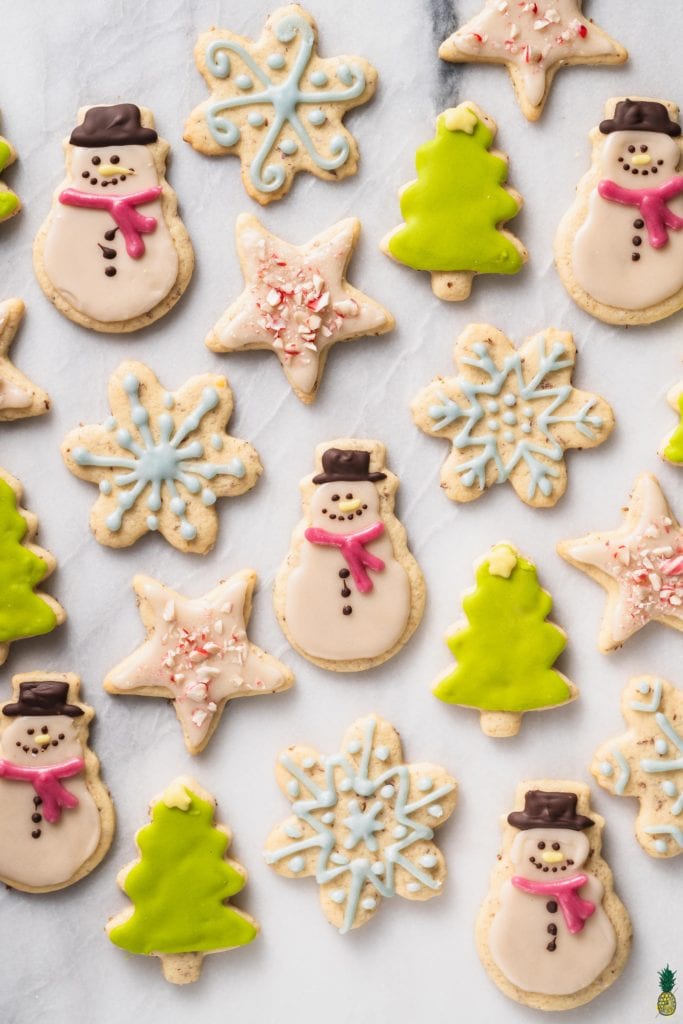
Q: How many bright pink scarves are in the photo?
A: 5